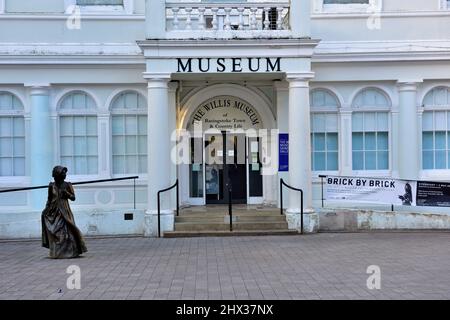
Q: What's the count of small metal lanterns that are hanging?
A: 0